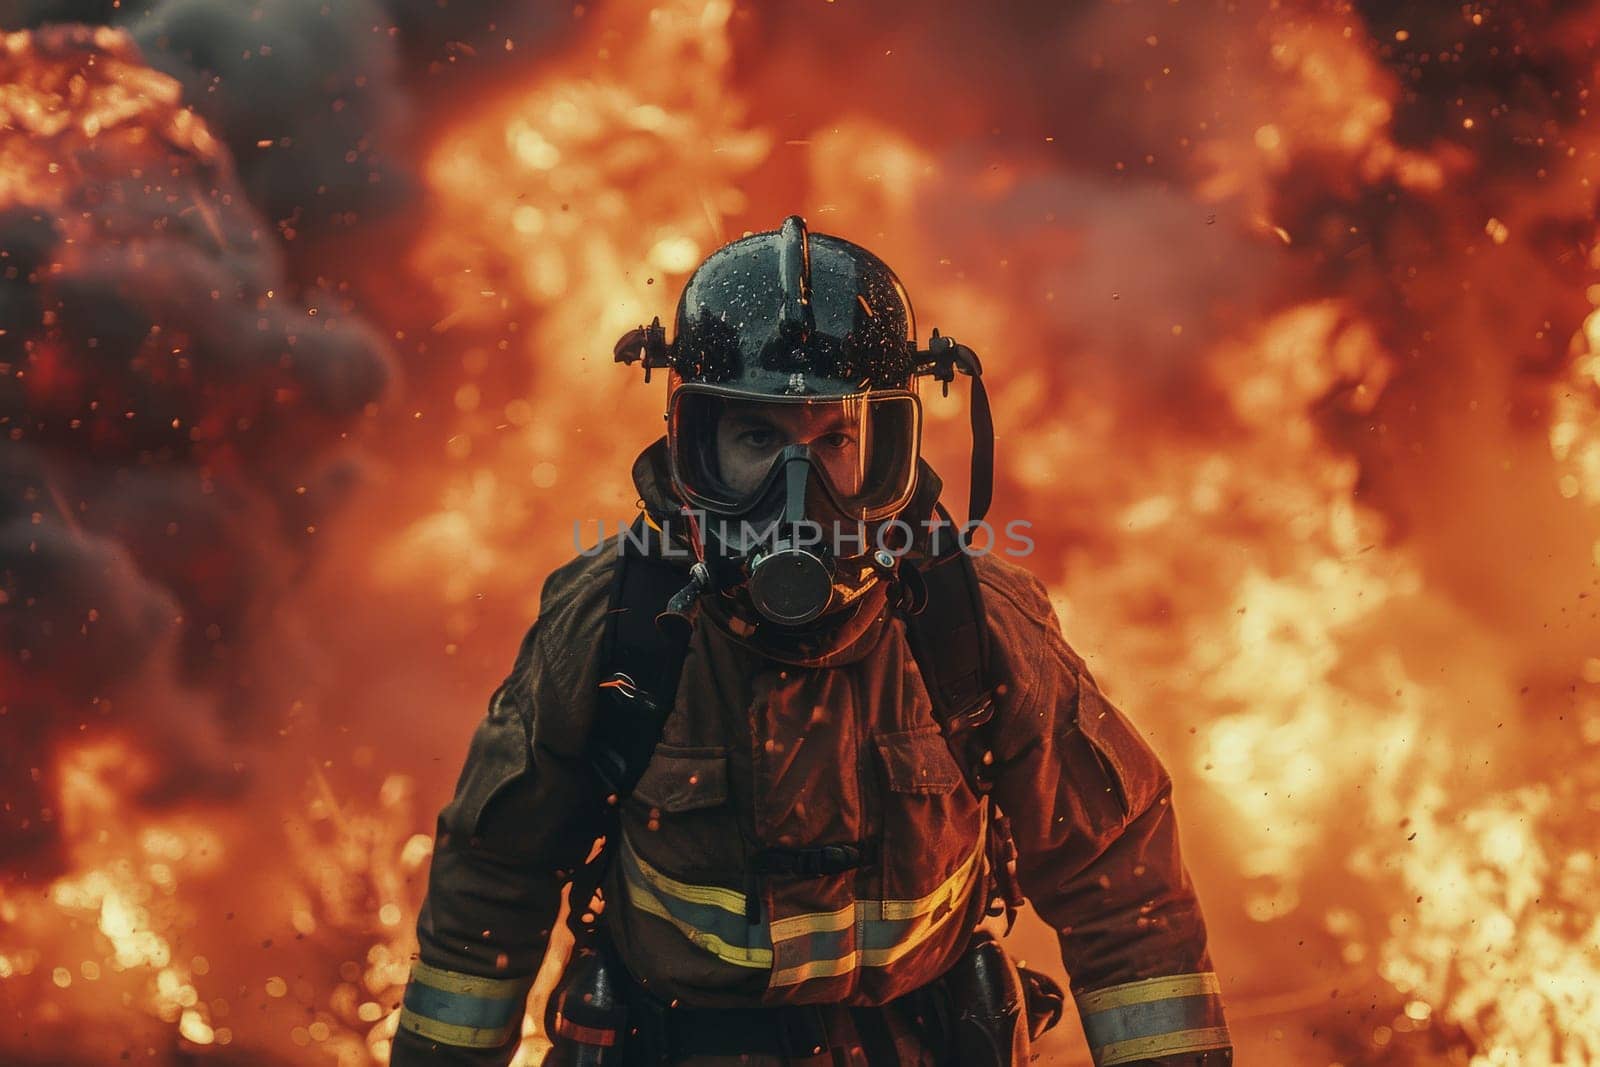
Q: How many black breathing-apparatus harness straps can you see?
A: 2